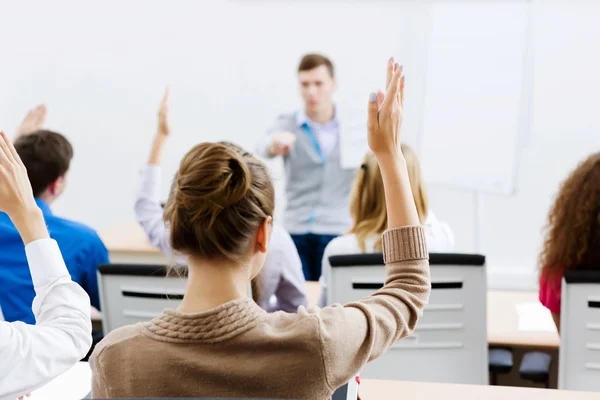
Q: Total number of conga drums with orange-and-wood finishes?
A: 0